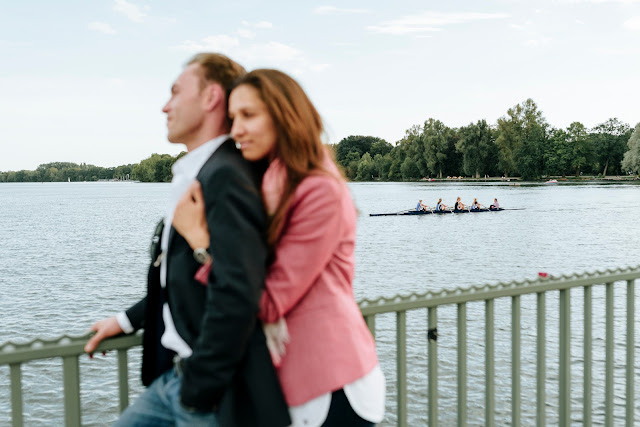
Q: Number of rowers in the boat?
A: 5